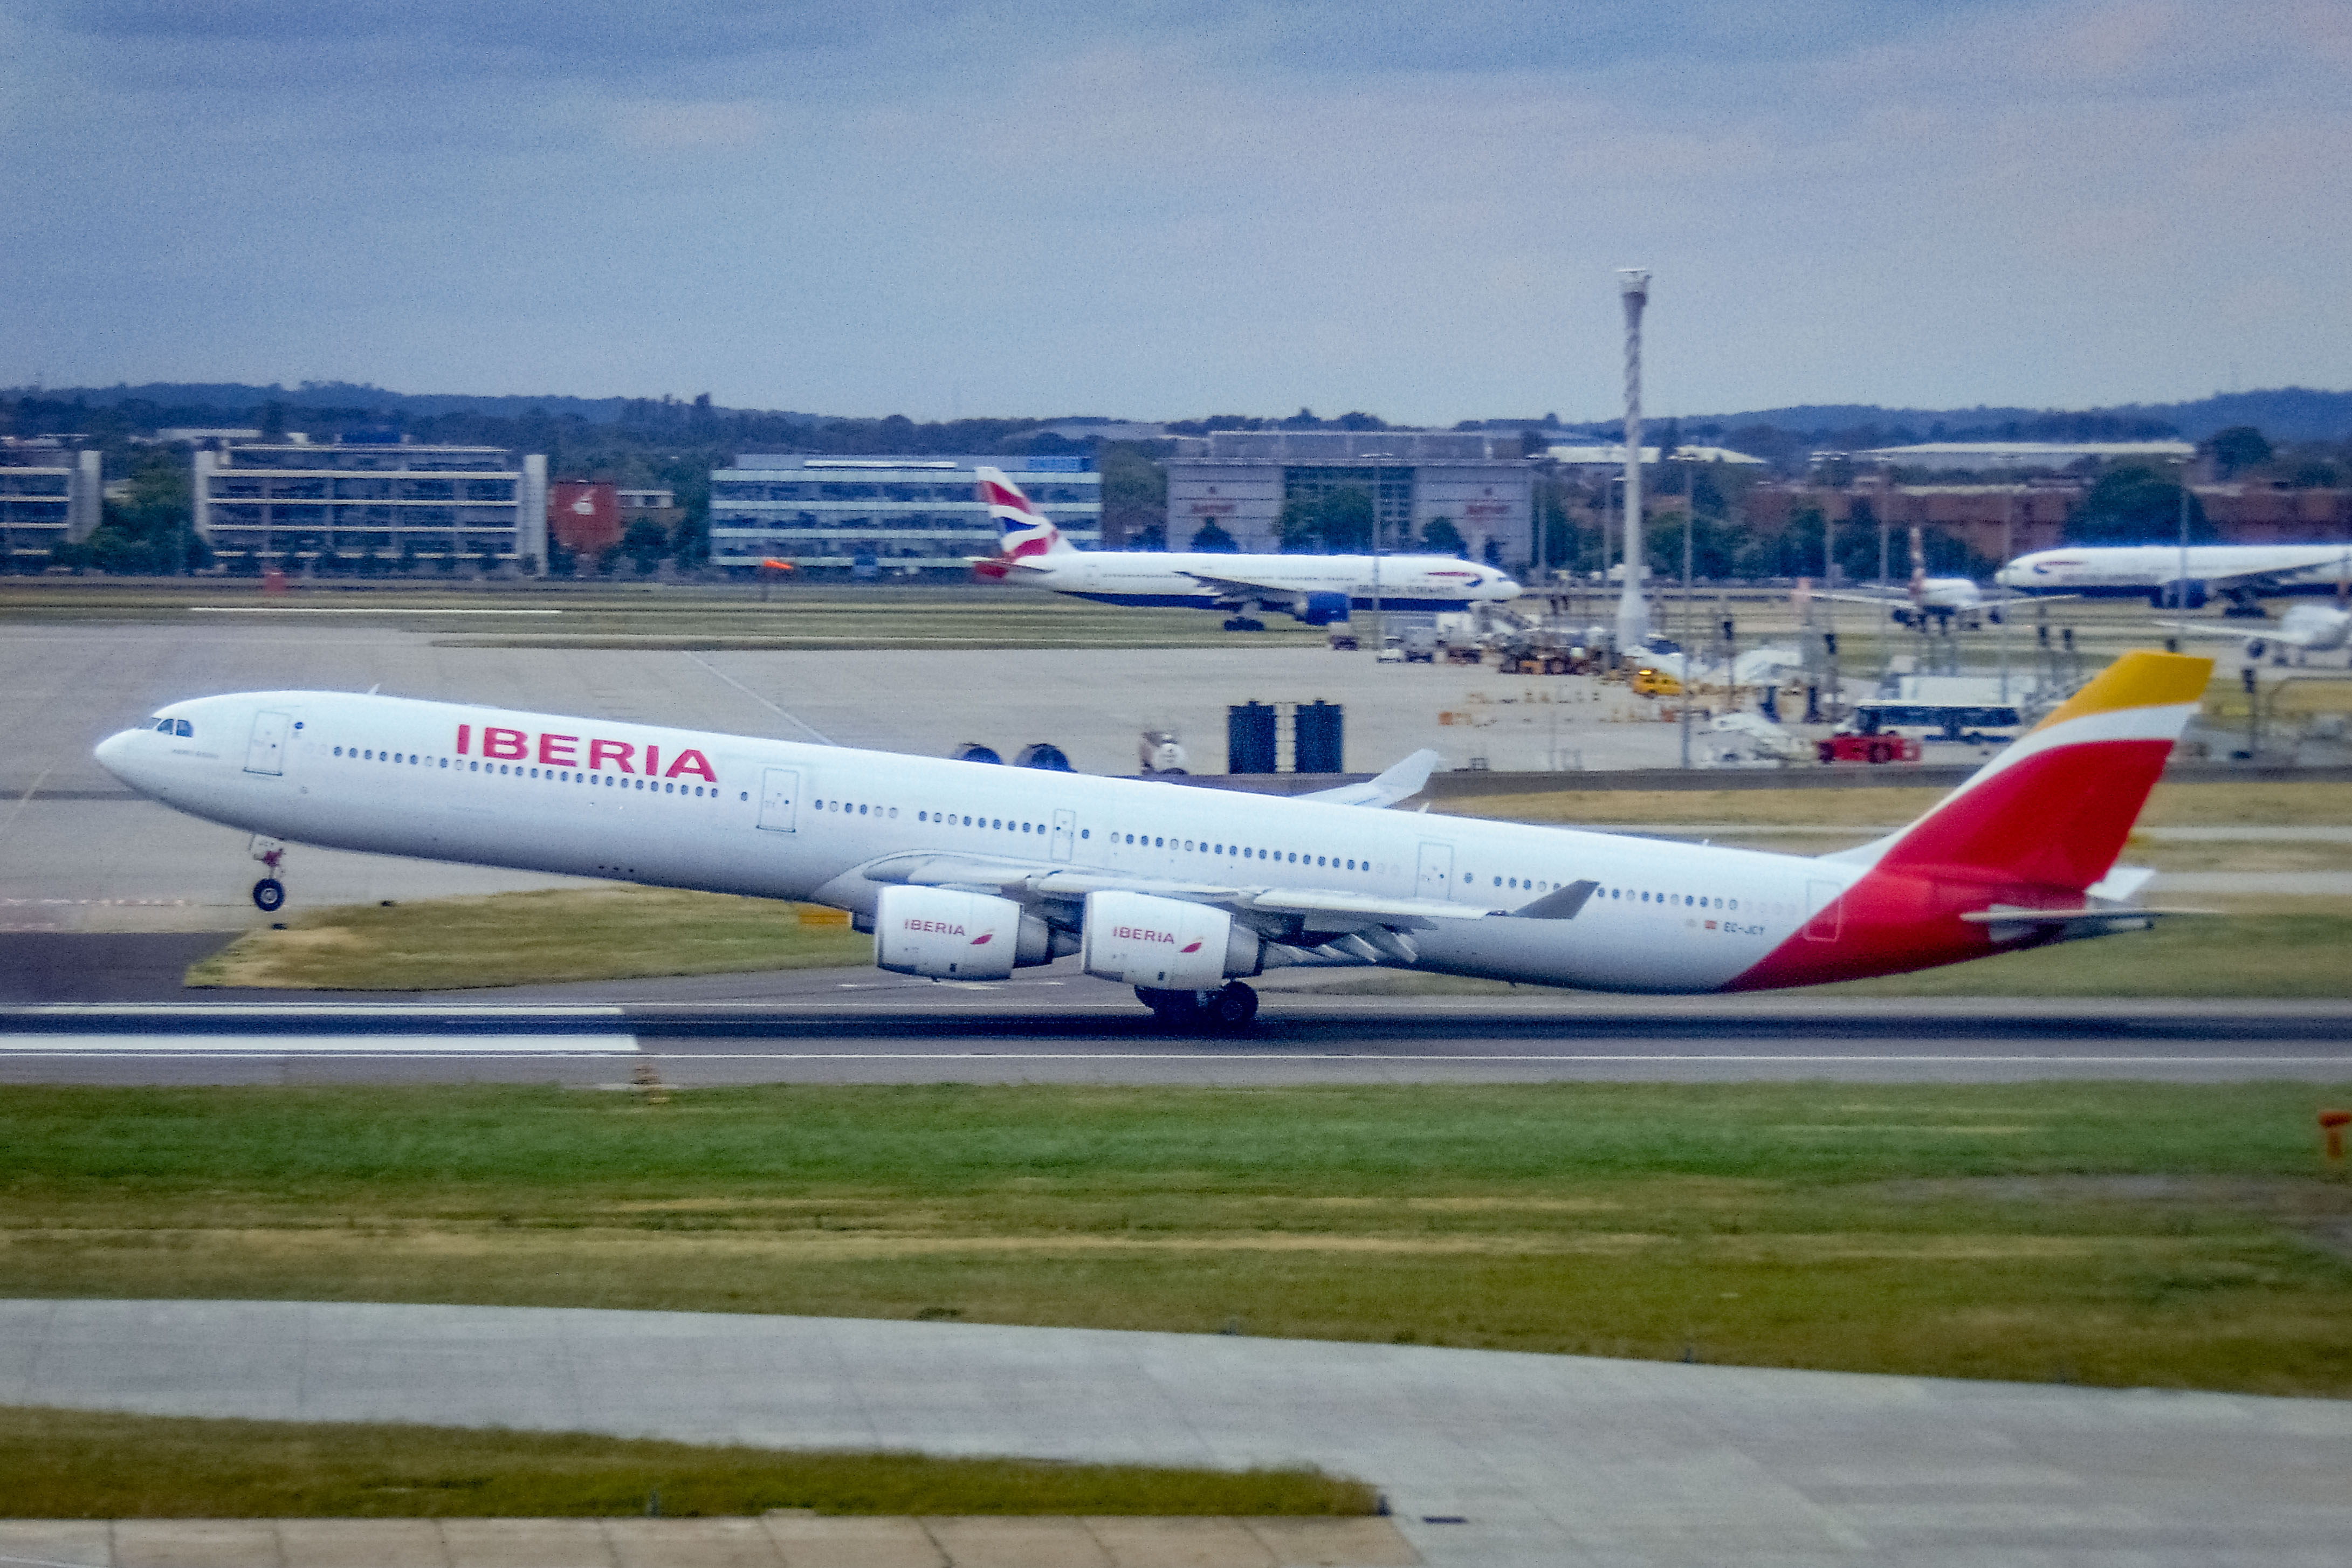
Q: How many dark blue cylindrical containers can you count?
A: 2